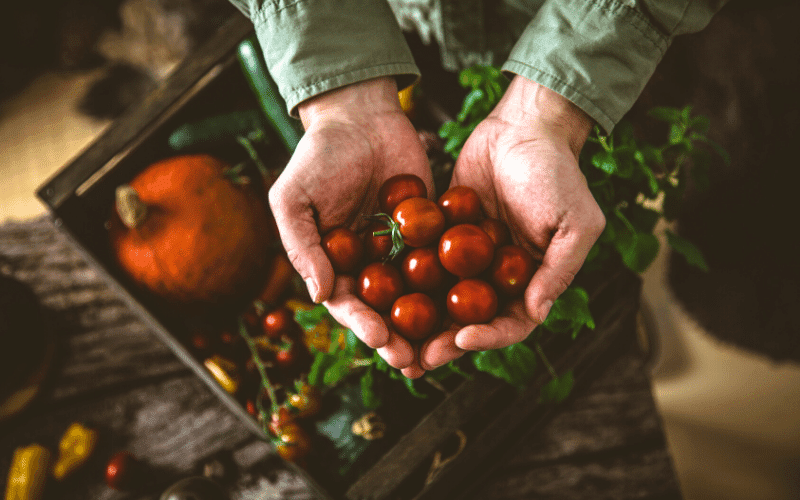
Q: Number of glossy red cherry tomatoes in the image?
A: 12